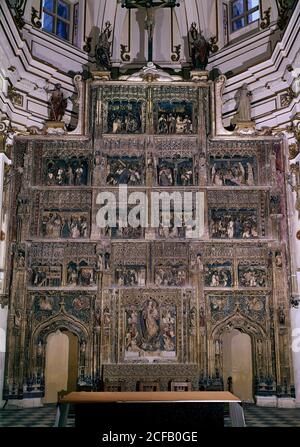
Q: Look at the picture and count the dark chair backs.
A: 3